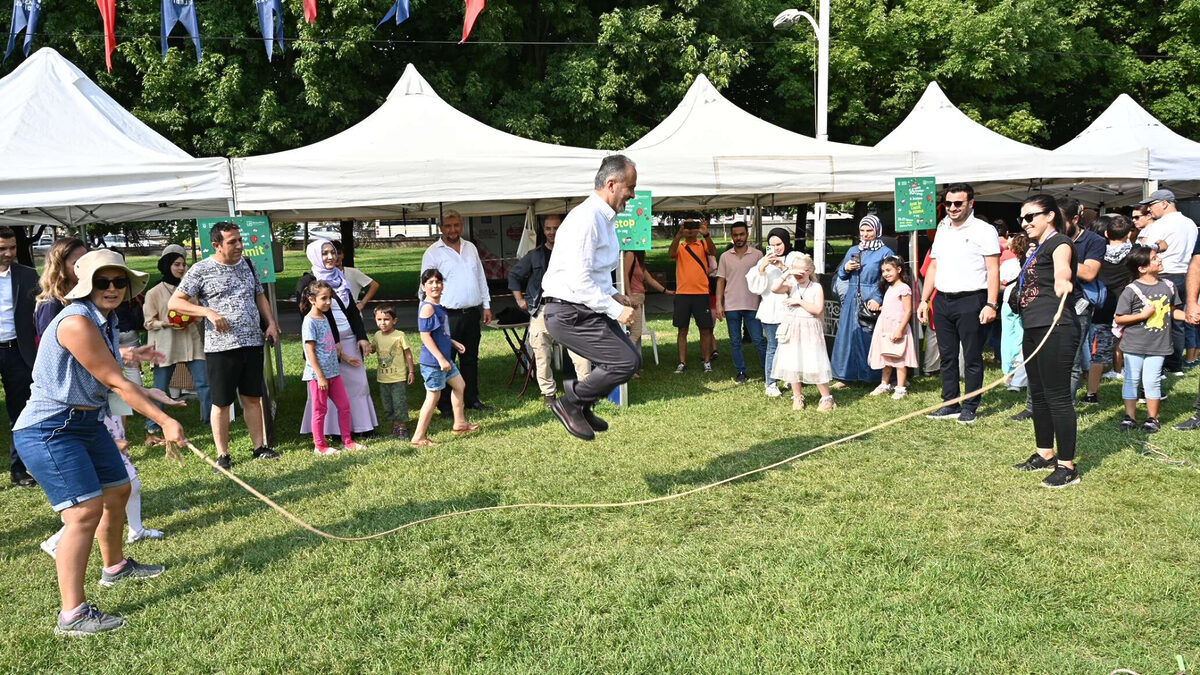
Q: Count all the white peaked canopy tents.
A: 5